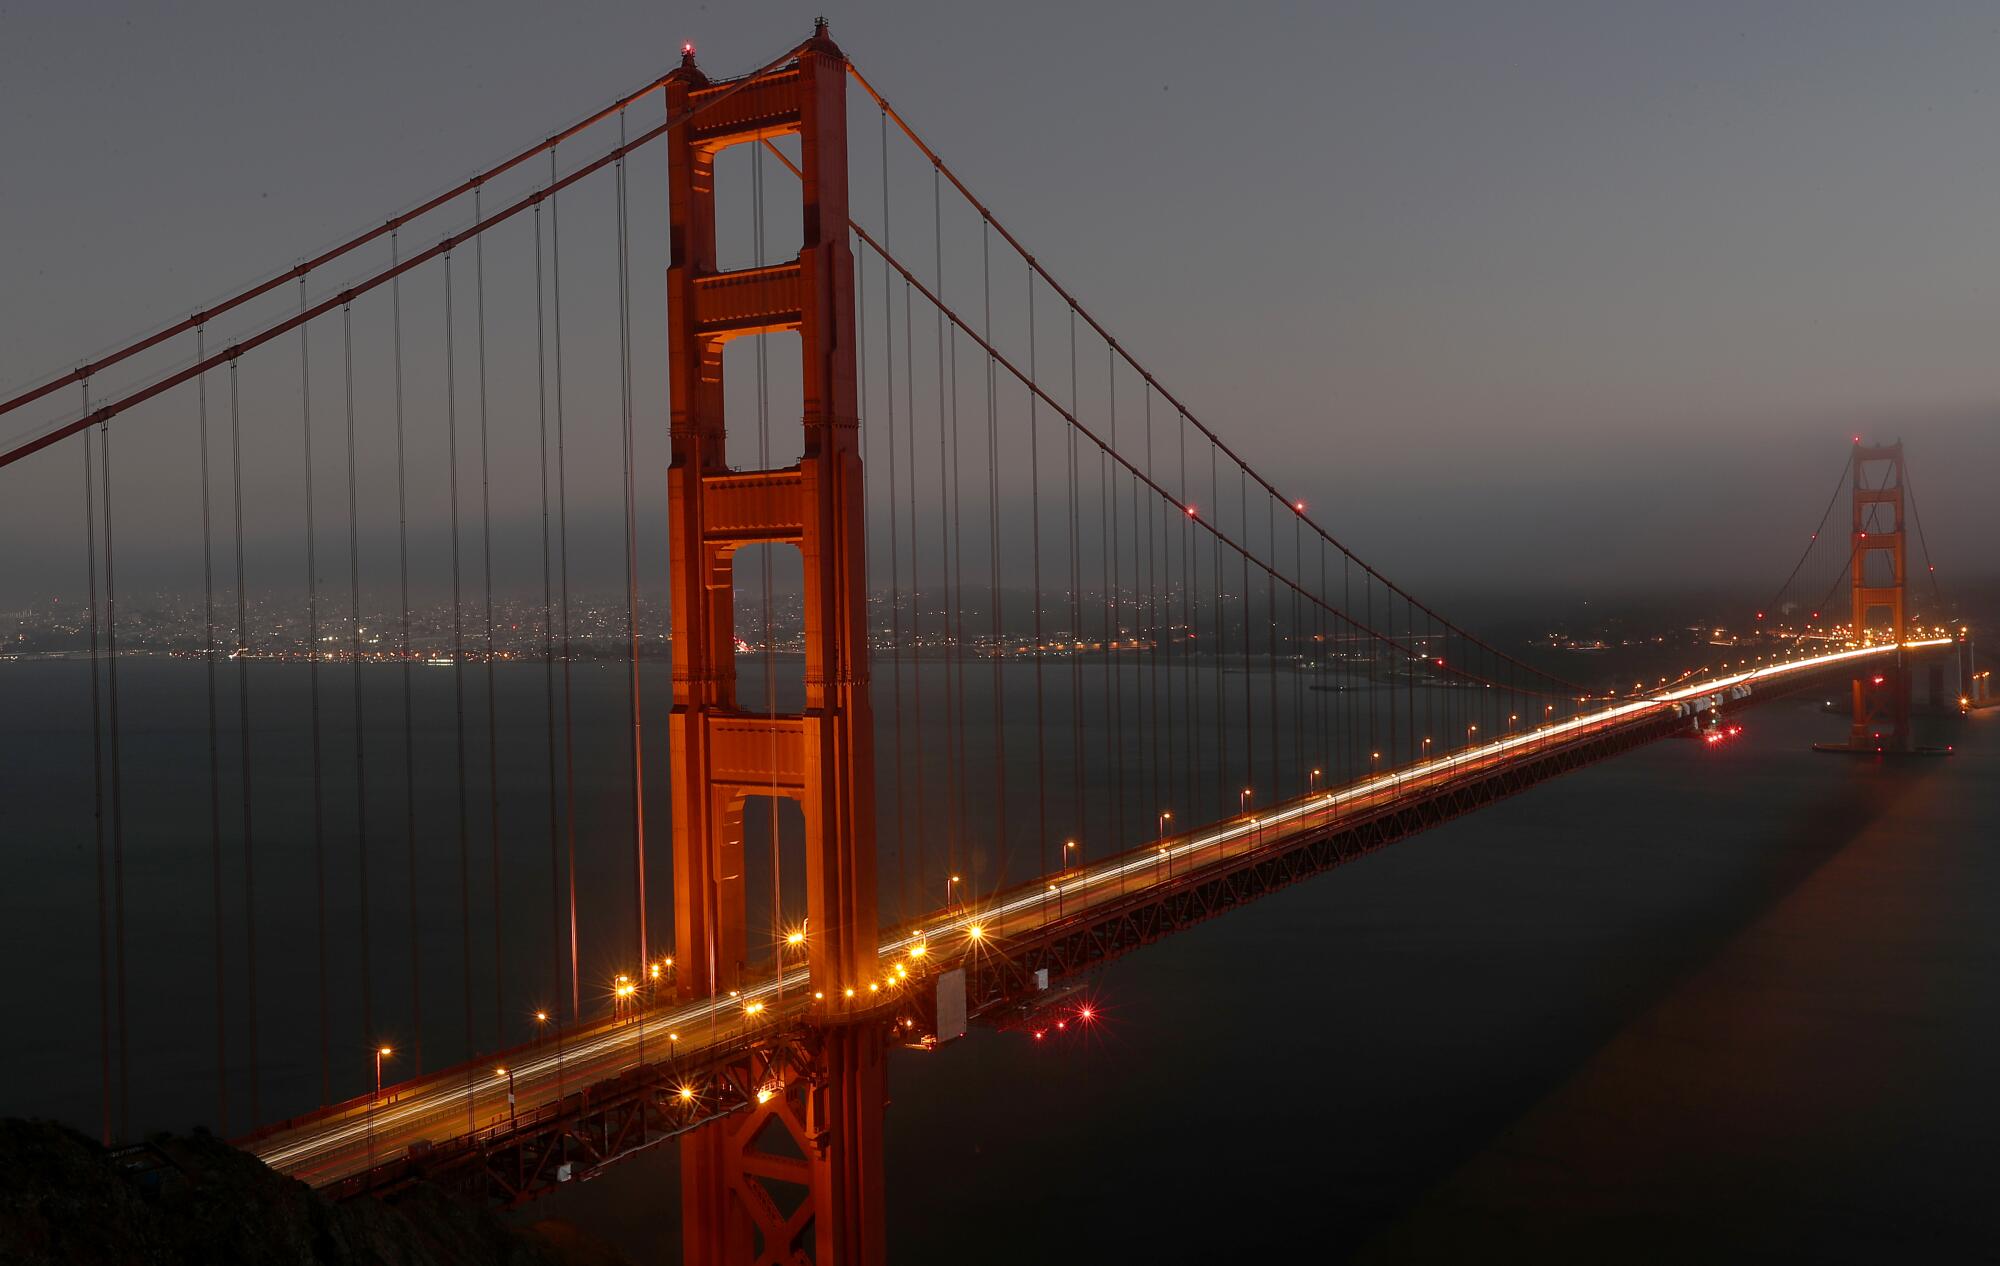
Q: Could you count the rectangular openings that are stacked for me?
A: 4